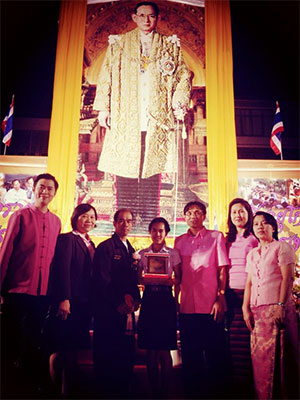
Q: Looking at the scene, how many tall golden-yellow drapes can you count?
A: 2